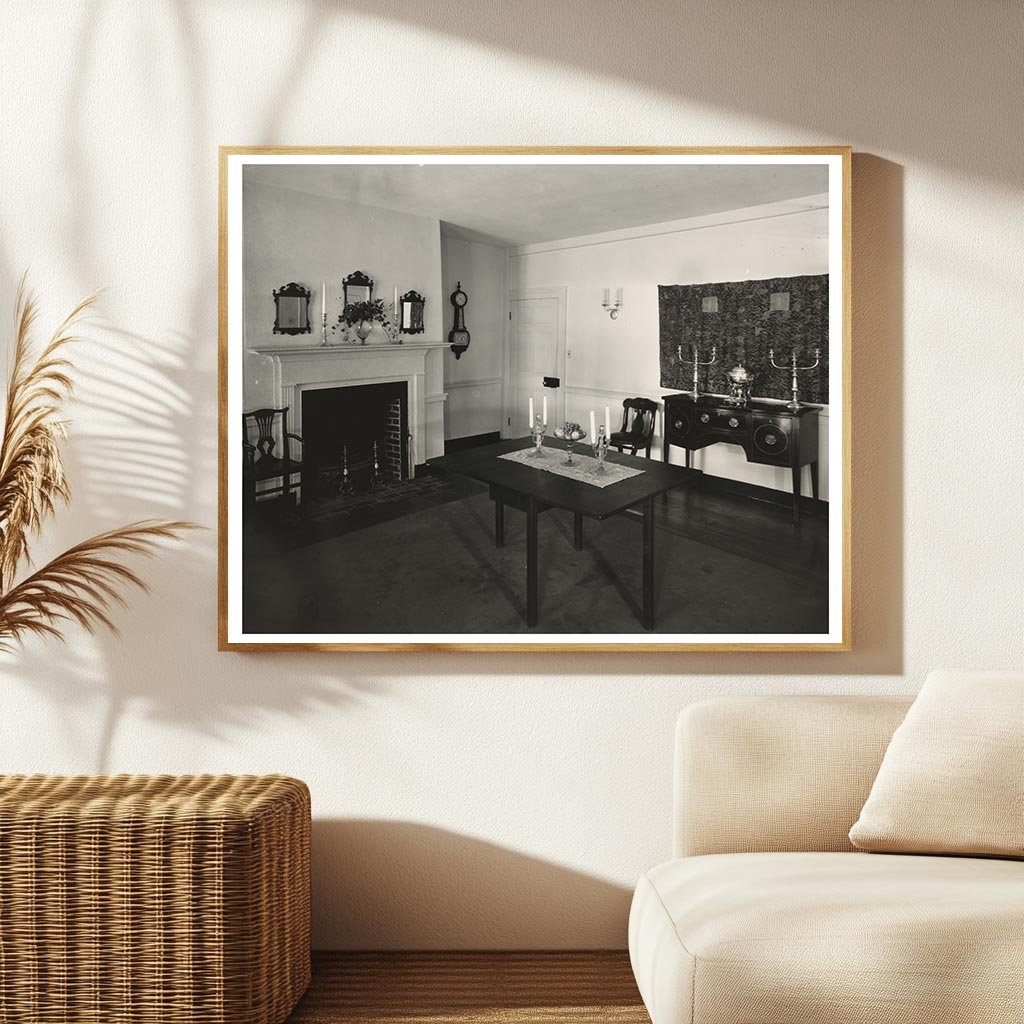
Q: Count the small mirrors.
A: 3